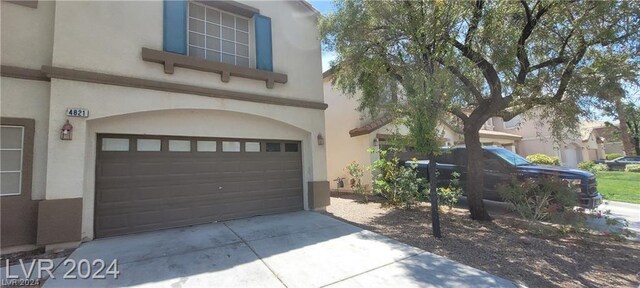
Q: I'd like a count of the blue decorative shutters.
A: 2